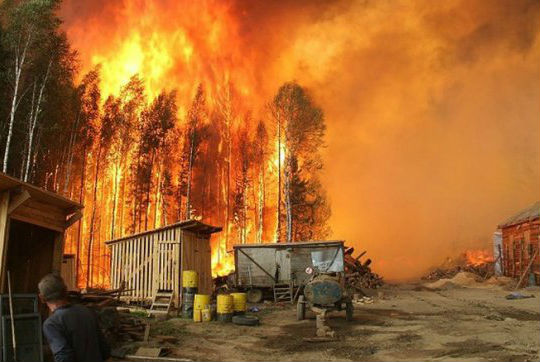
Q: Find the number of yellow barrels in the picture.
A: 4